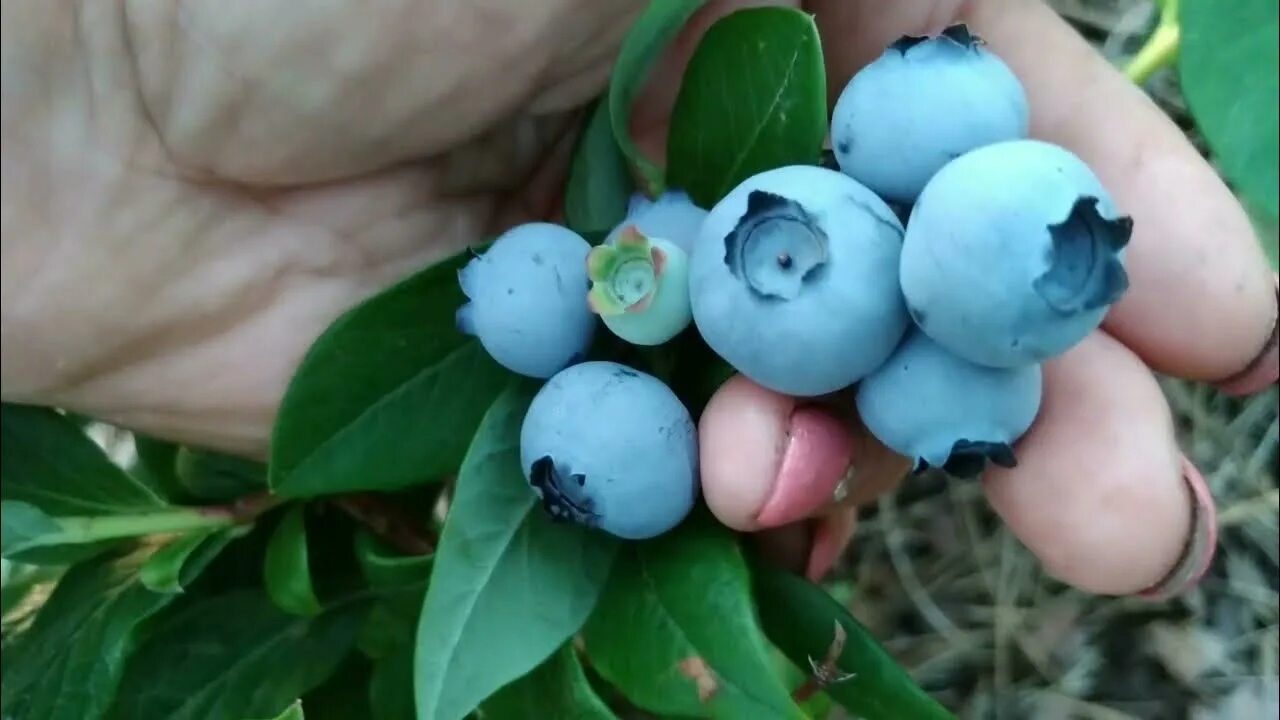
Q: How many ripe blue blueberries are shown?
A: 7